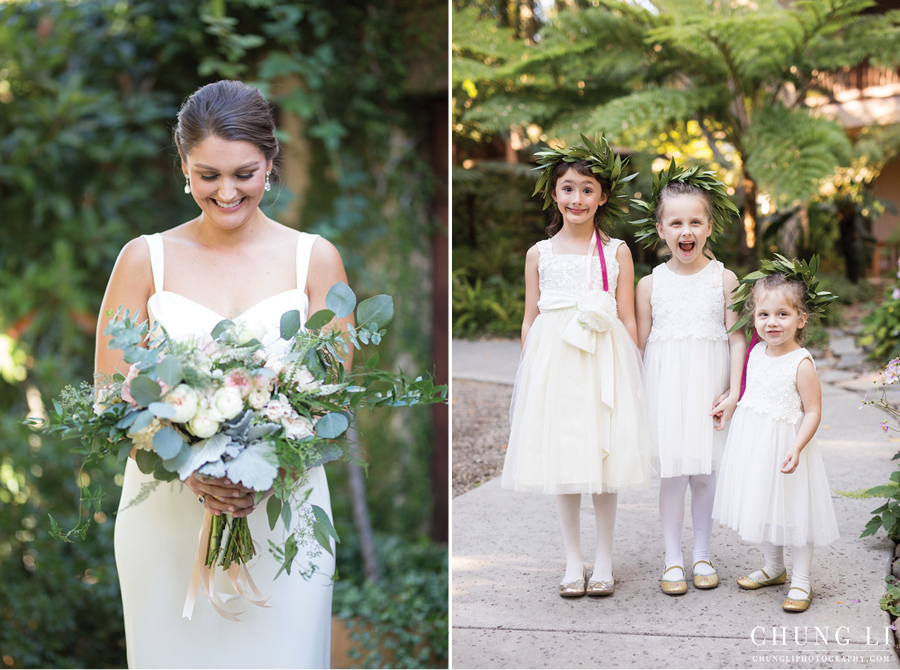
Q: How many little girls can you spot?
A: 3